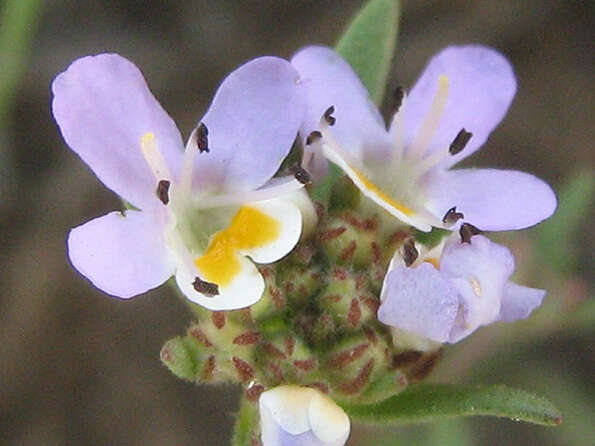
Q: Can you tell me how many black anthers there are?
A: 11